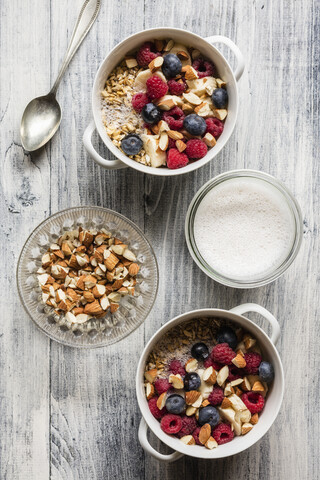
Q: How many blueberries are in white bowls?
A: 11